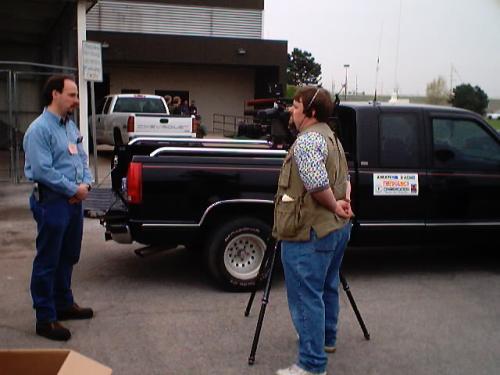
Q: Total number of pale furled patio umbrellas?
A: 0